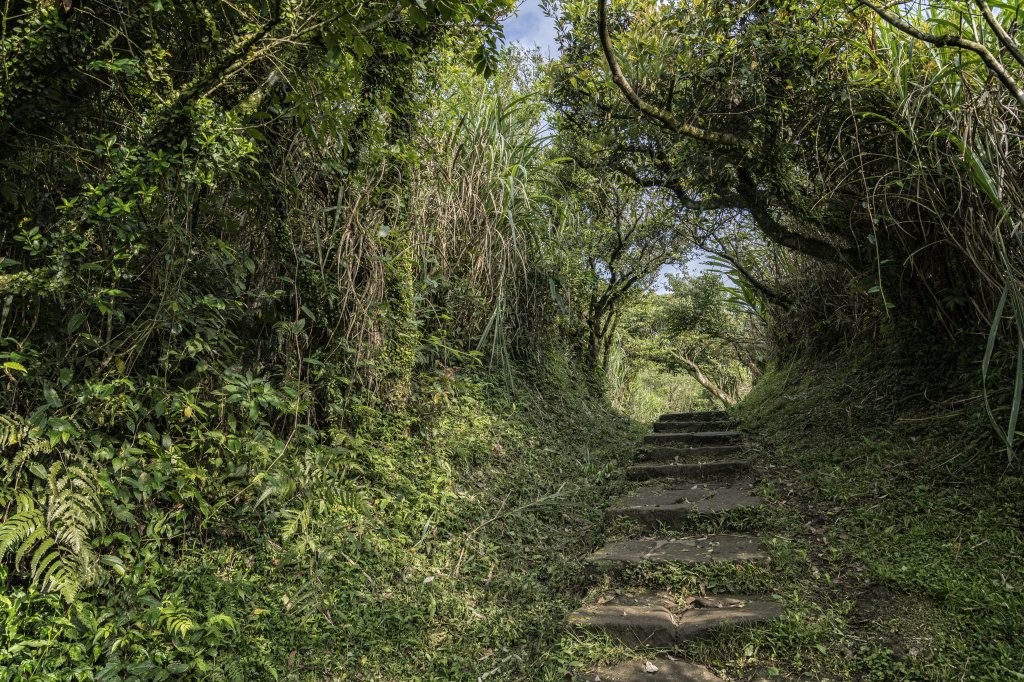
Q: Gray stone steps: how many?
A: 9